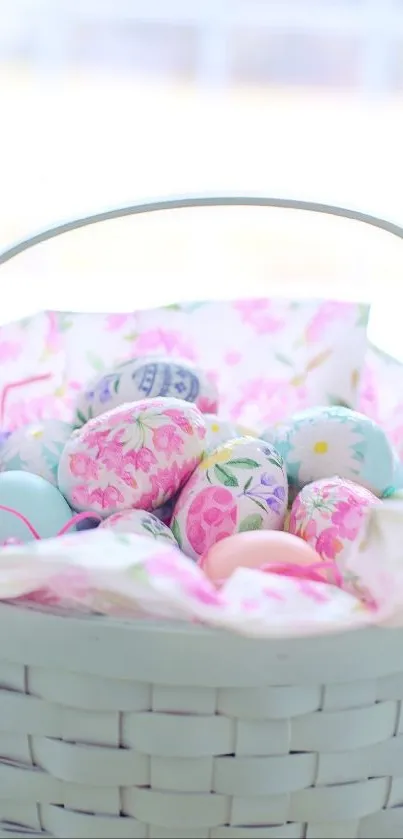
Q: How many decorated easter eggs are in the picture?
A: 8